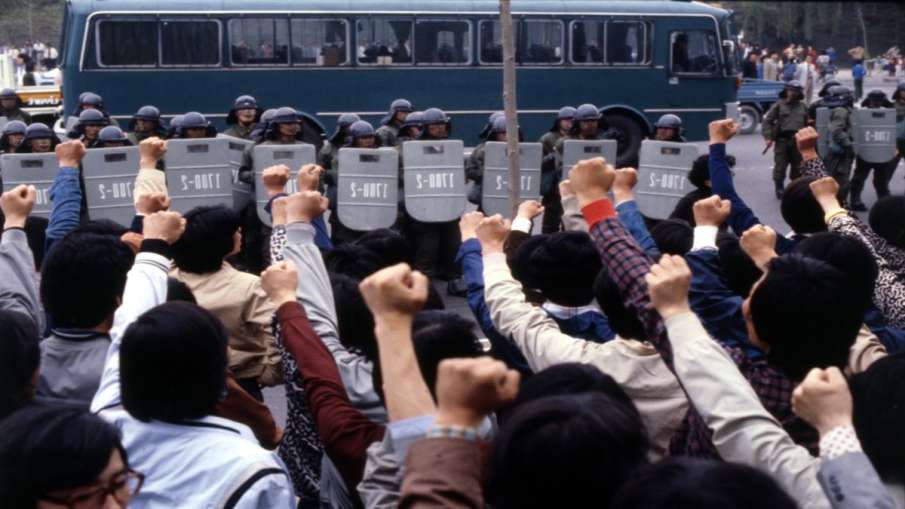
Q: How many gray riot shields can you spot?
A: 12